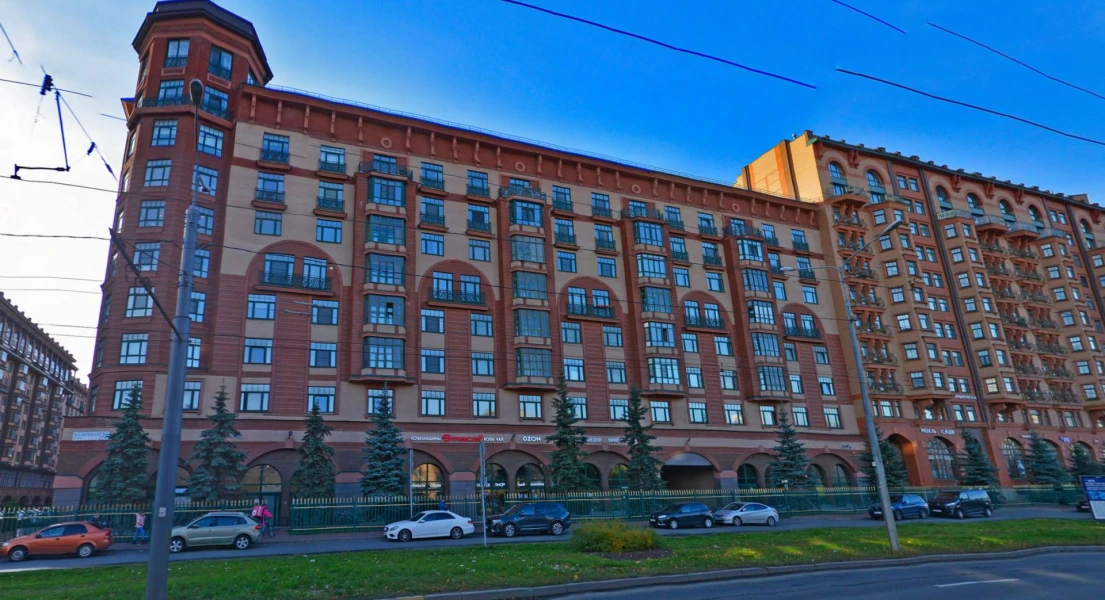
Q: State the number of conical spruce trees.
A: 11